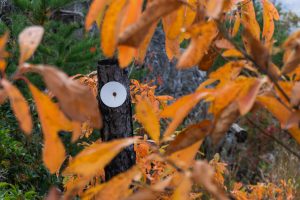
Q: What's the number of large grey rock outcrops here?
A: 1